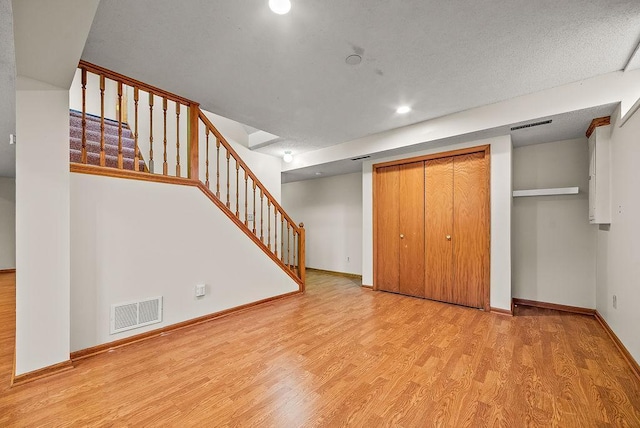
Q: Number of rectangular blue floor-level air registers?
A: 0